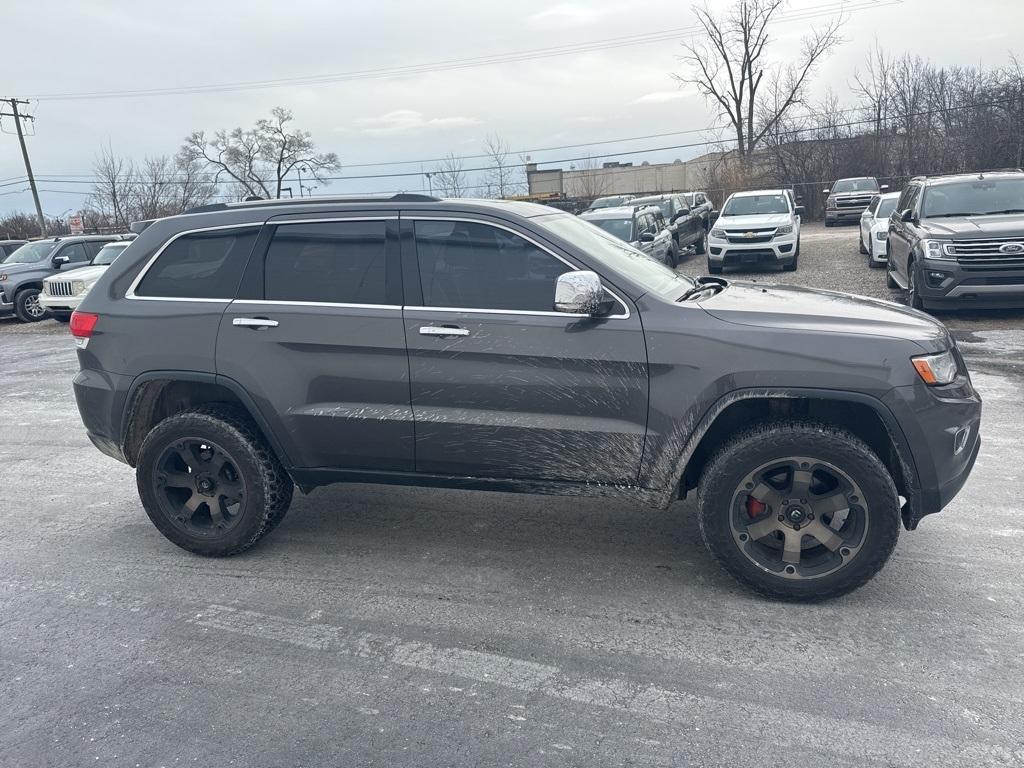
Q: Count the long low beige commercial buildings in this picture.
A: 1